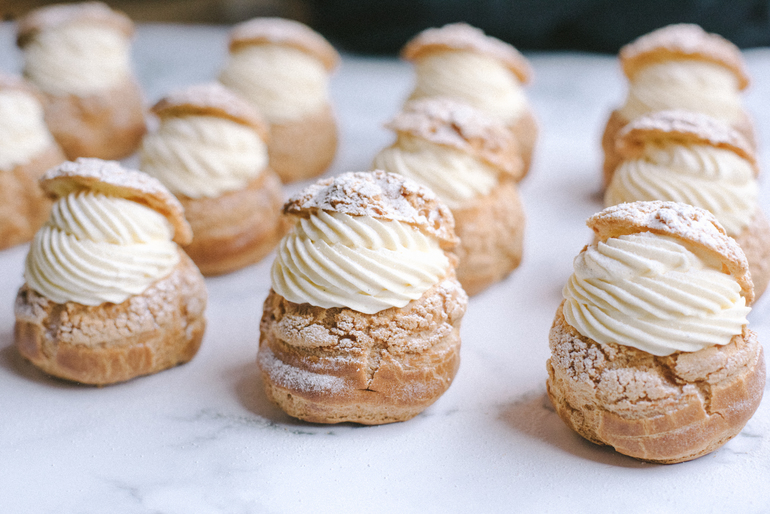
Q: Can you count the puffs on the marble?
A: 11